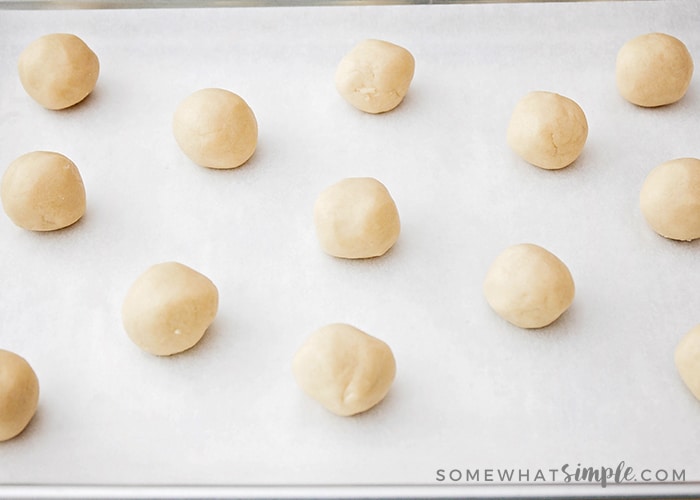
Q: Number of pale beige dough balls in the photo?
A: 13